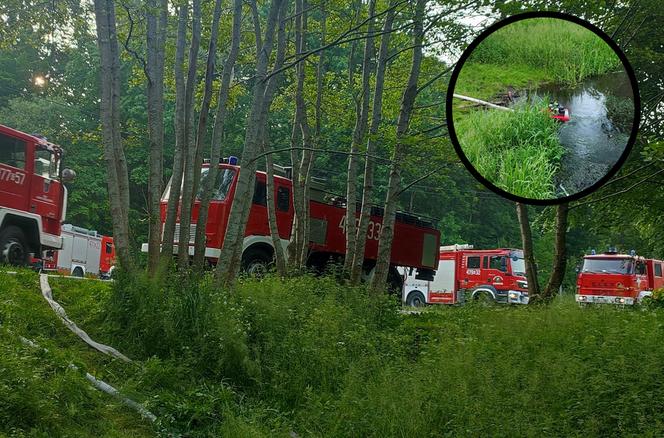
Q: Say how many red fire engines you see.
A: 5